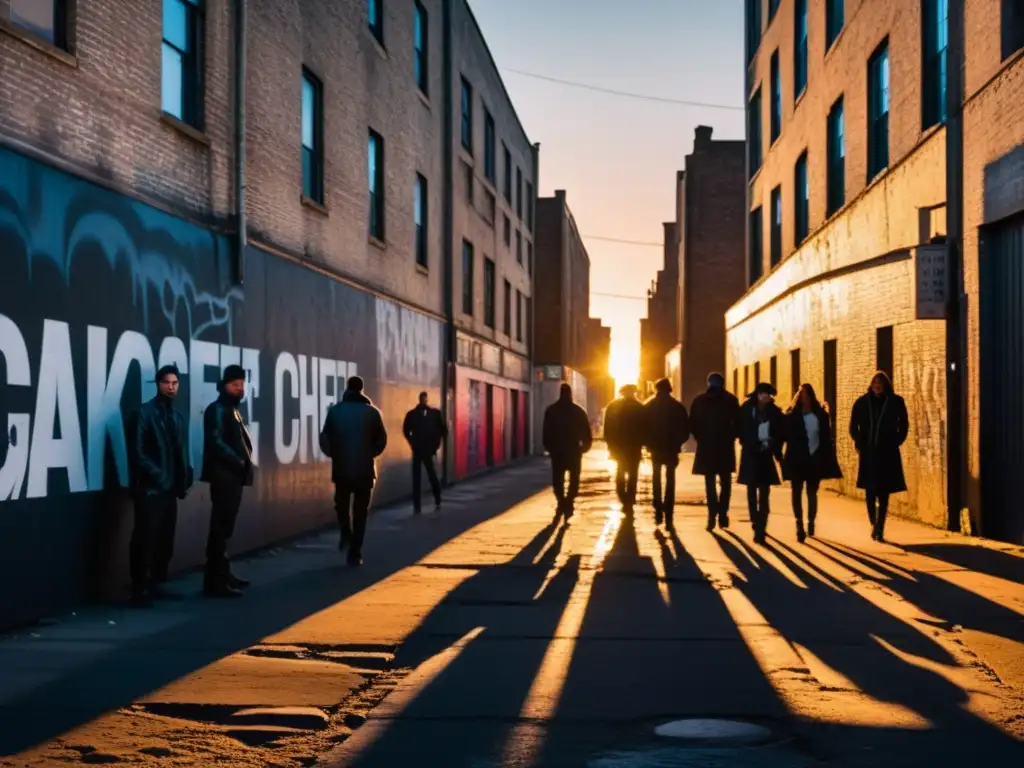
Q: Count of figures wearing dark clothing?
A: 11